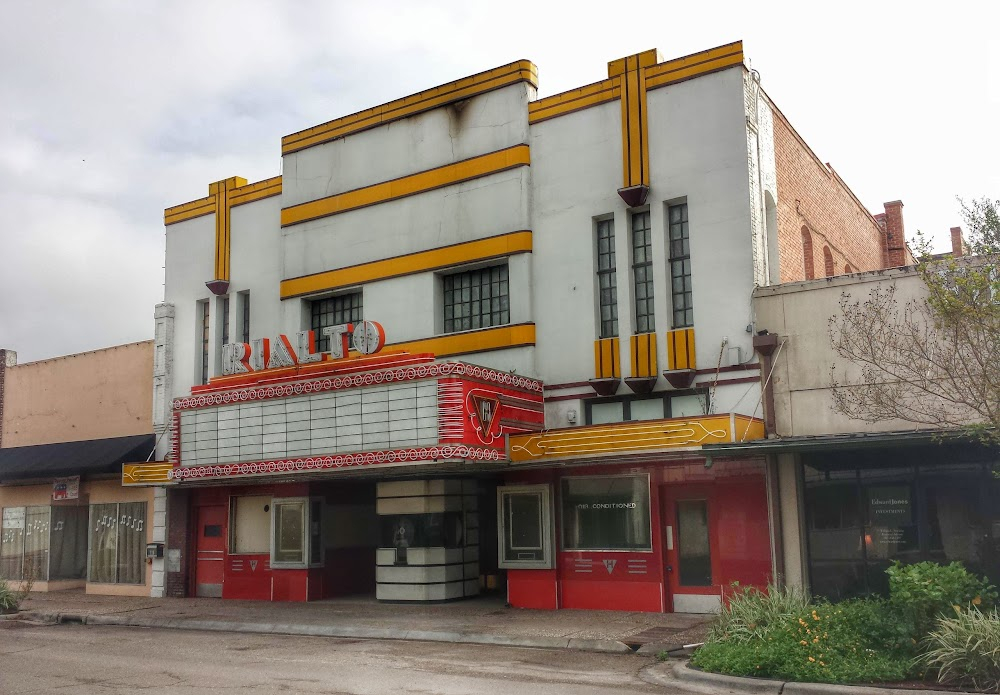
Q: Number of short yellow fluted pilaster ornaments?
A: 3